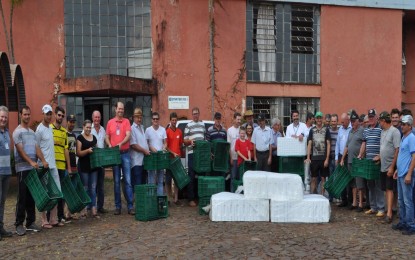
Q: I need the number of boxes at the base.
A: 2